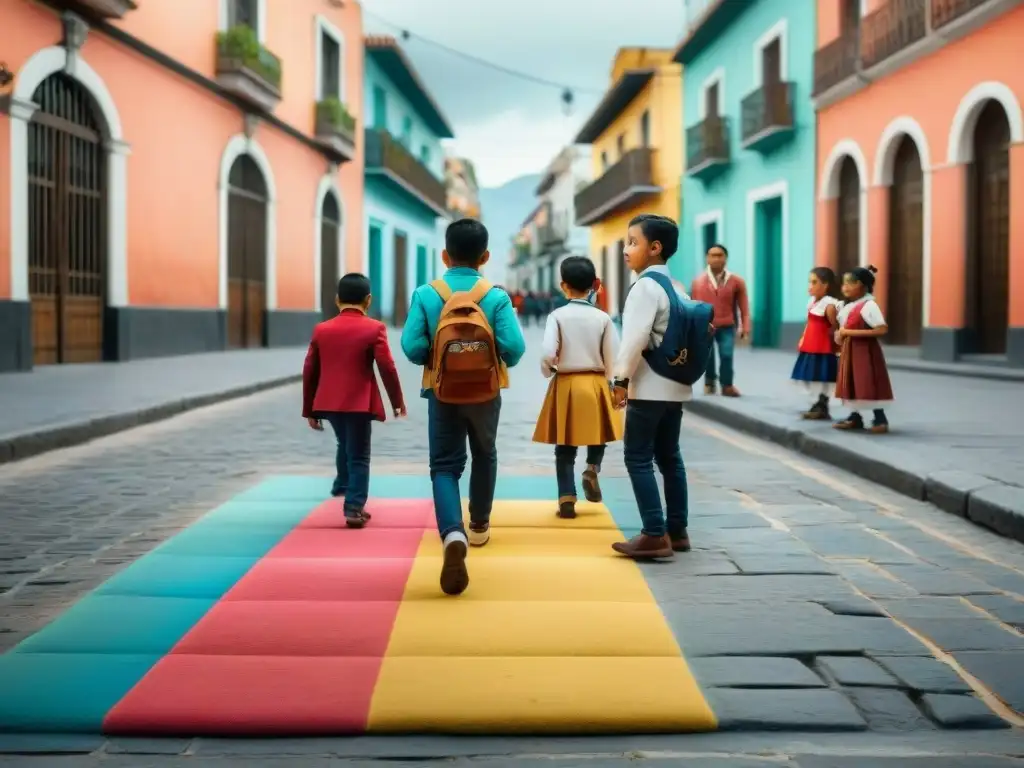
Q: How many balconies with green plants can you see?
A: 2